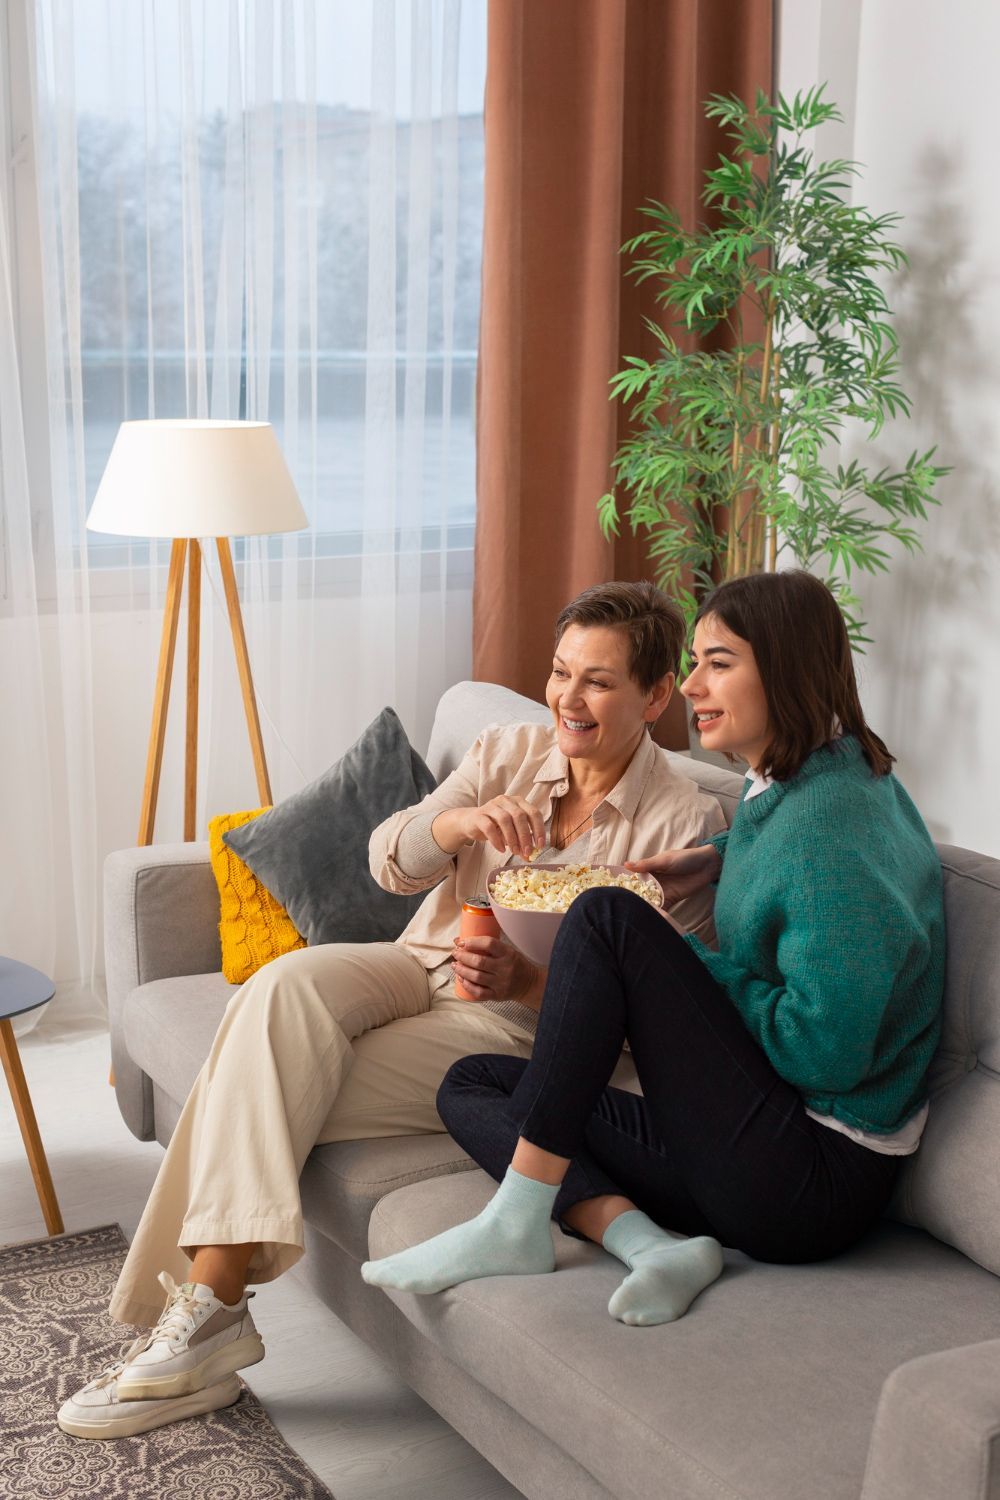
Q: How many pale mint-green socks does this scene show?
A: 2